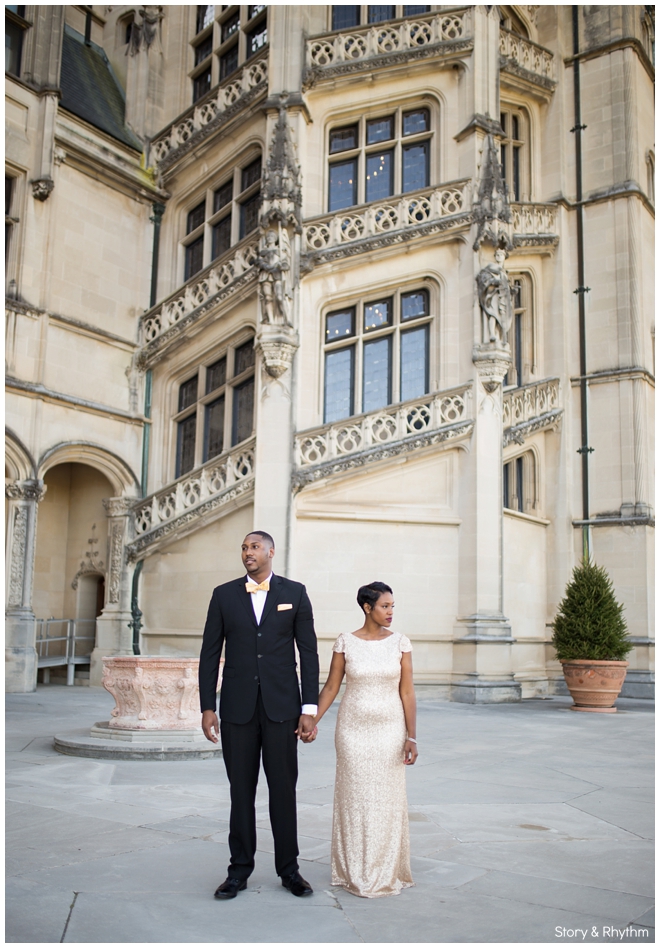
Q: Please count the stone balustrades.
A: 9